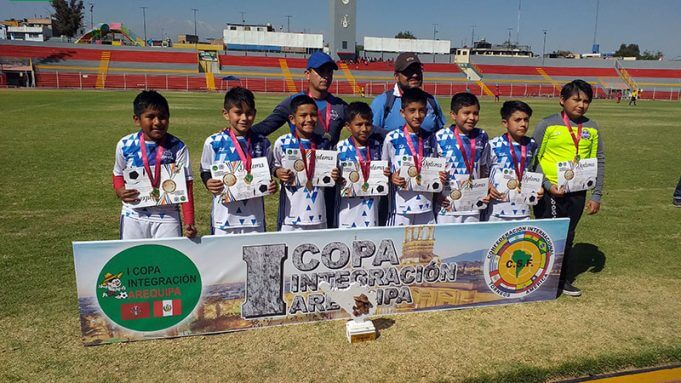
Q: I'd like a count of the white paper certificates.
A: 8